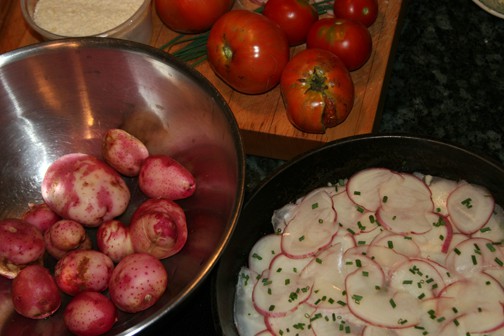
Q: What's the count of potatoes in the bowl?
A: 12